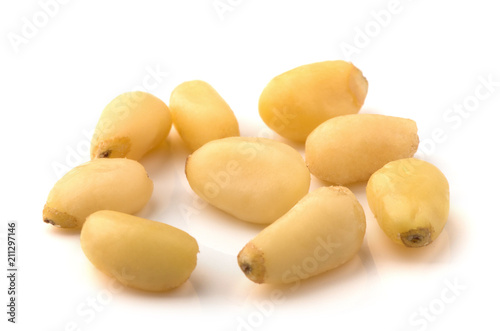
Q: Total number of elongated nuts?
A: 9